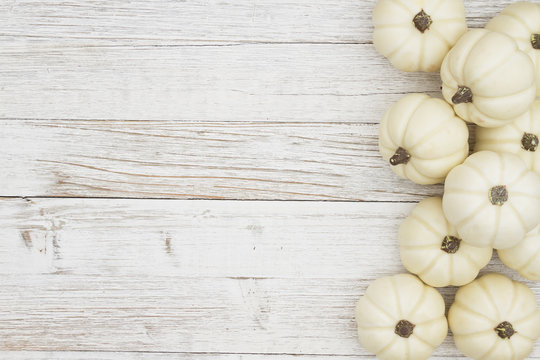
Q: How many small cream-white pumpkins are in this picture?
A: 10